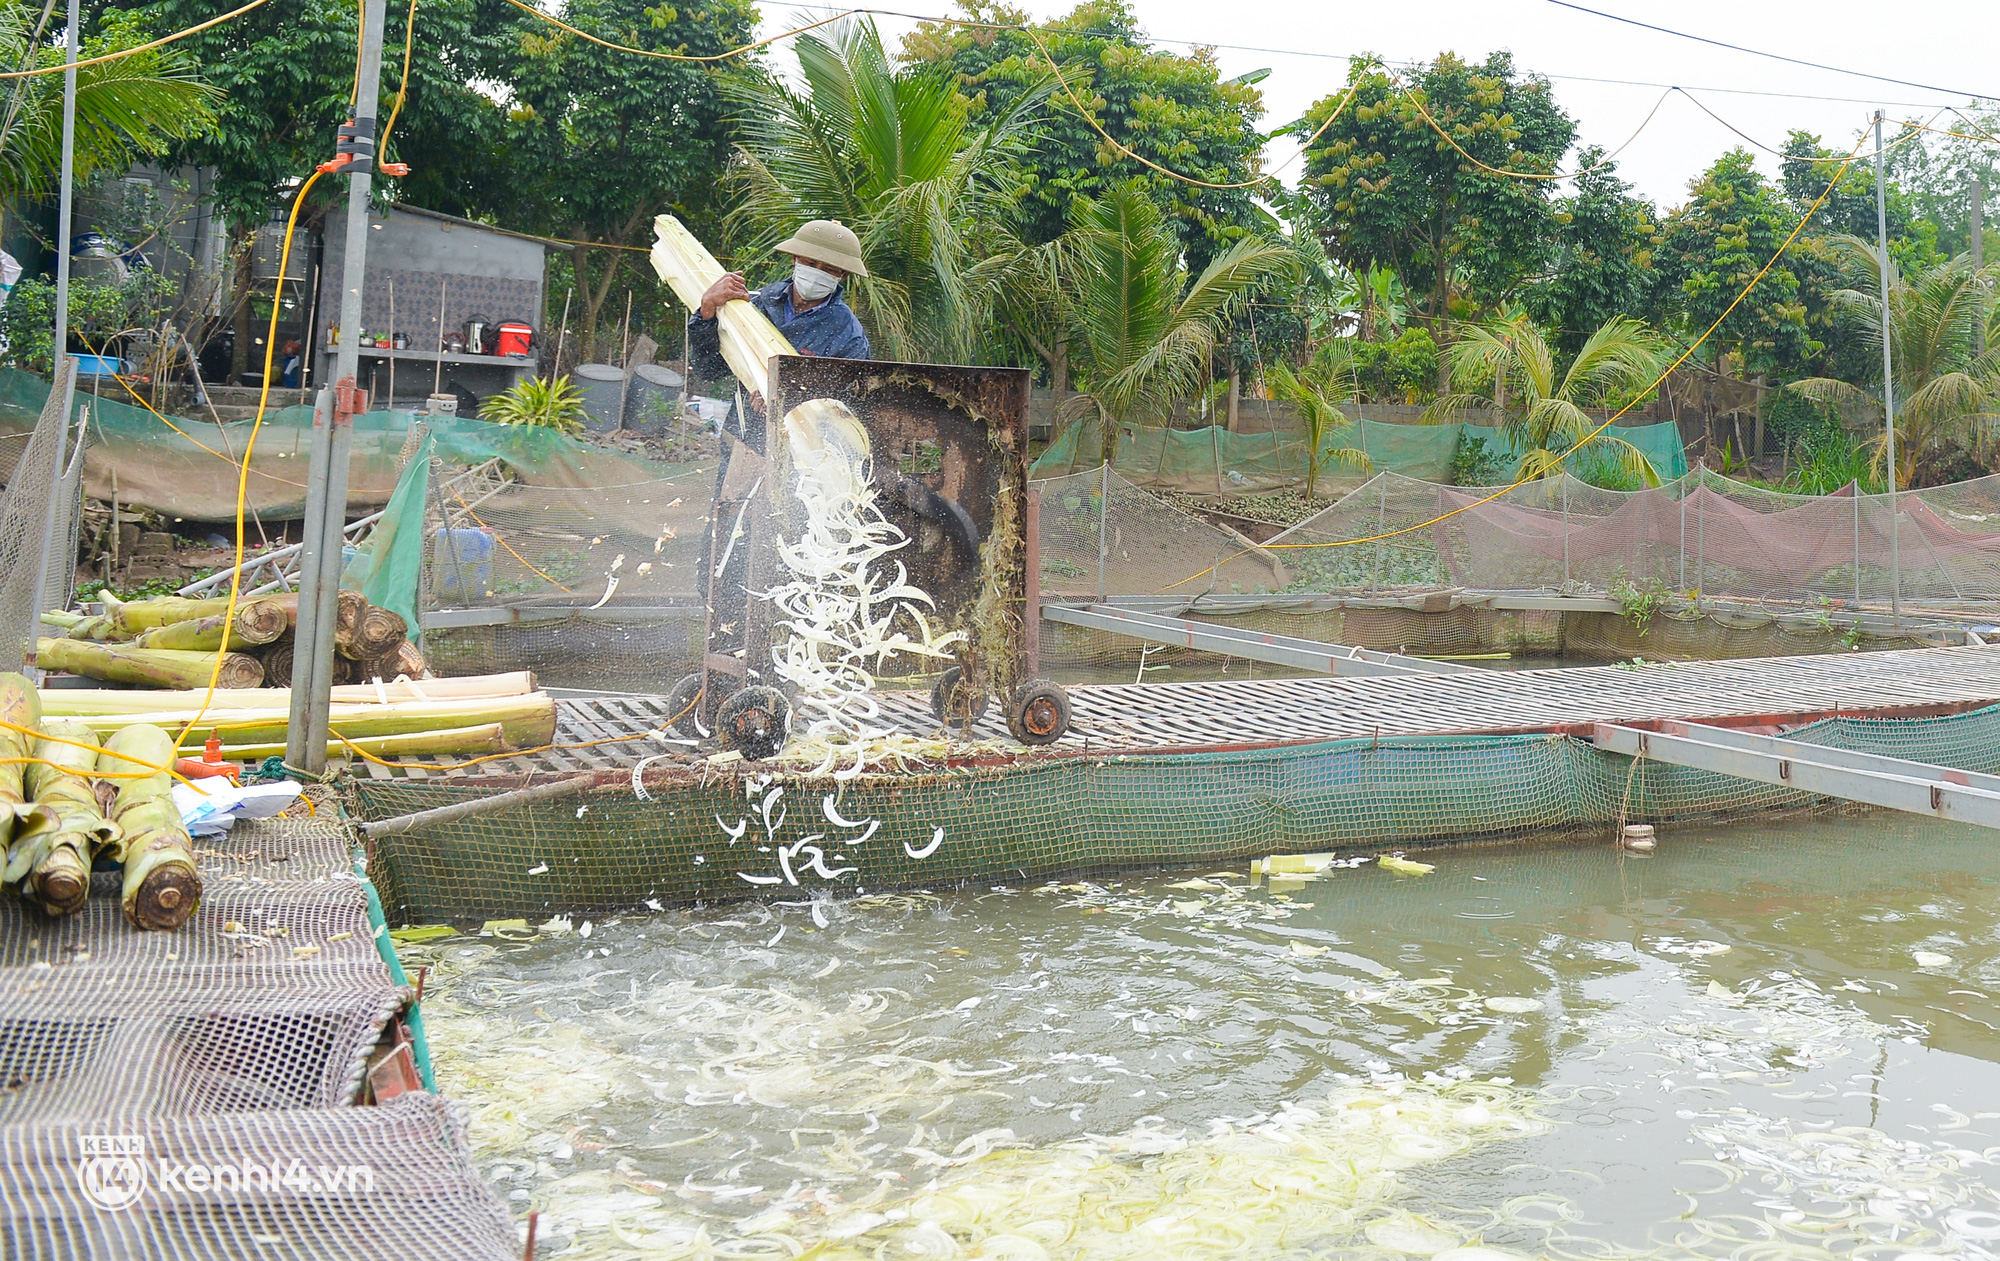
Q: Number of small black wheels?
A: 4